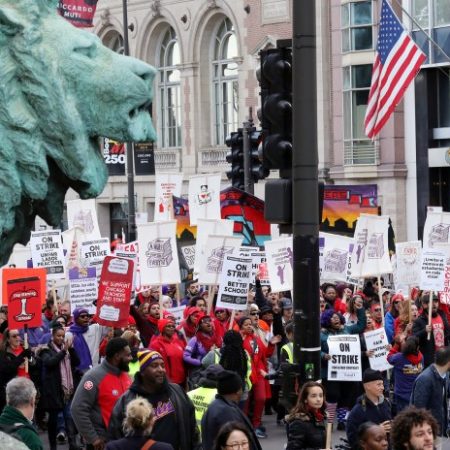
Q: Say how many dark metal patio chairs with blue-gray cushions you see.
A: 0